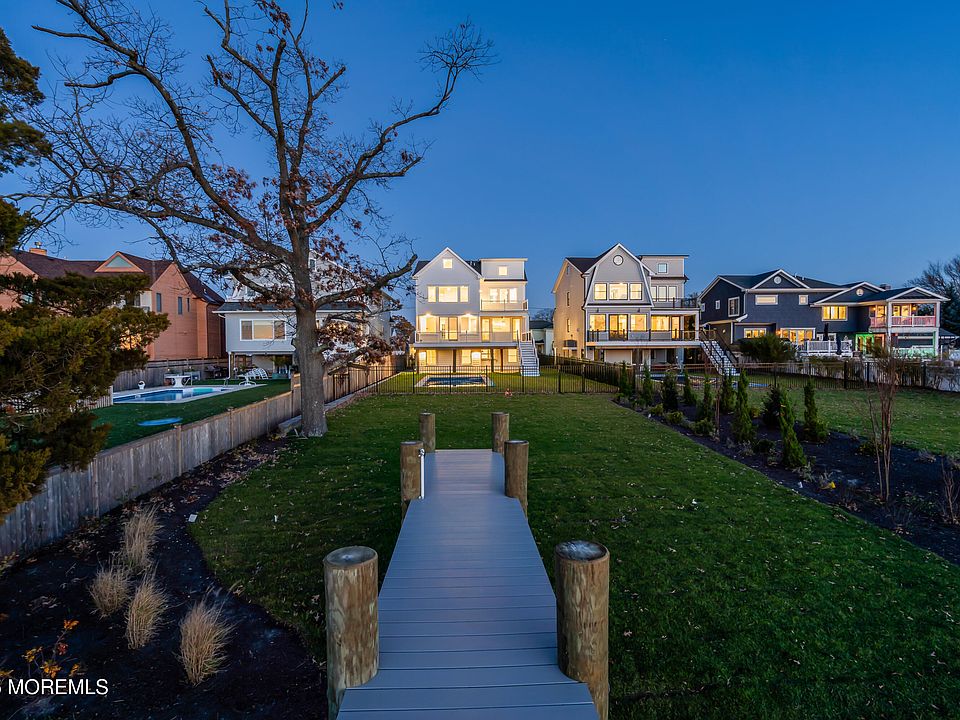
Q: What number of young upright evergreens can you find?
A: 10